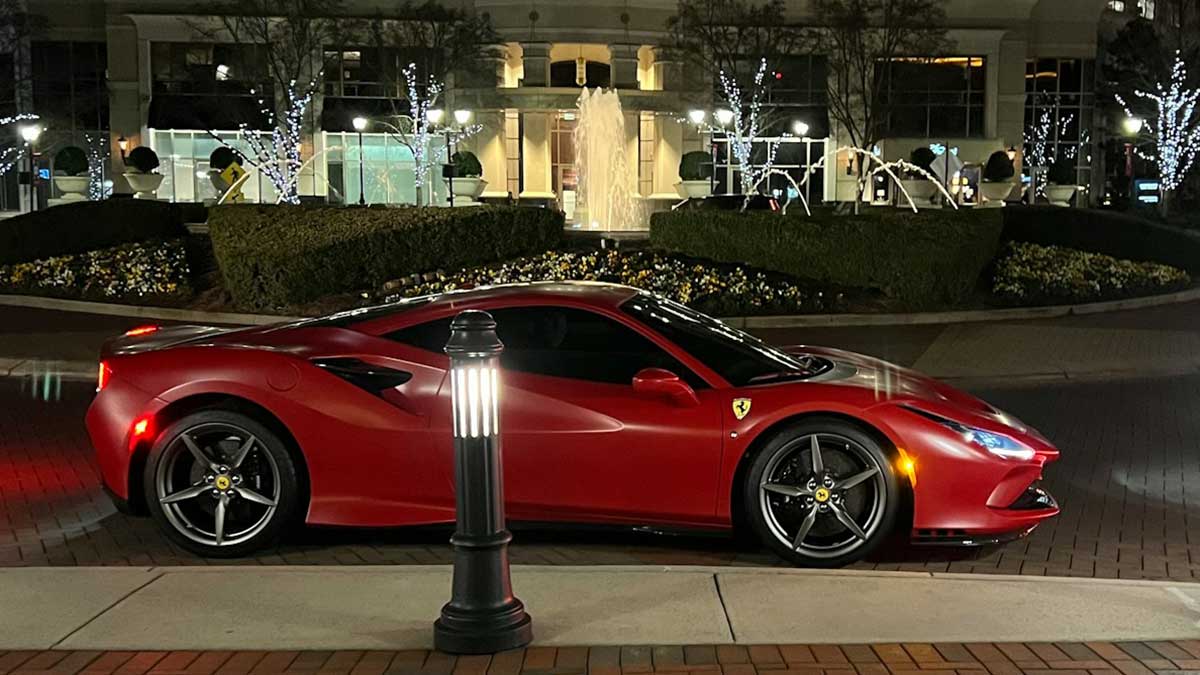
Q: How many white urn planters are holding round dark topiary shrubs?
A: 8